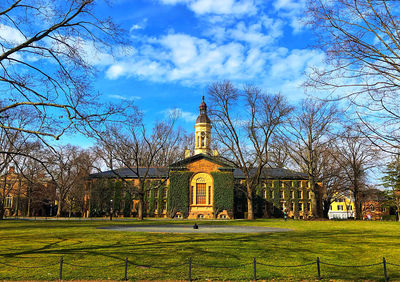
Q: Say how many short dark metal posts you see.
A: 6